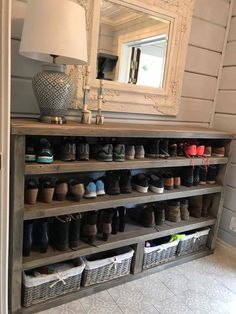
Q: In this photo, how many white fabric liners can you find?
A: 4